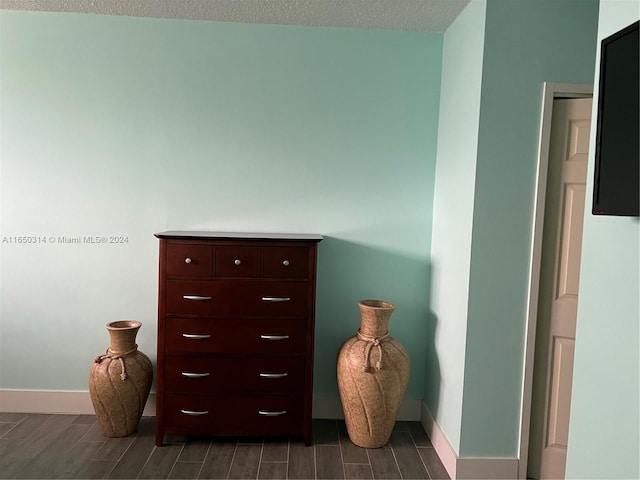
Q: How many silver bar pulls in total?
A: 8